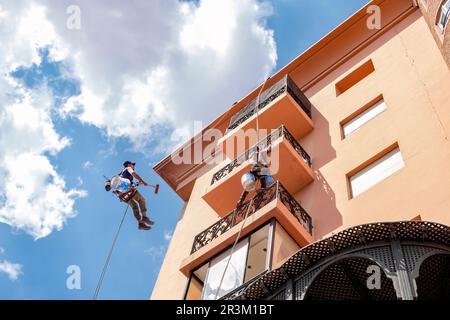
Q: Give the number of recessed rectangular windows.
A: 3